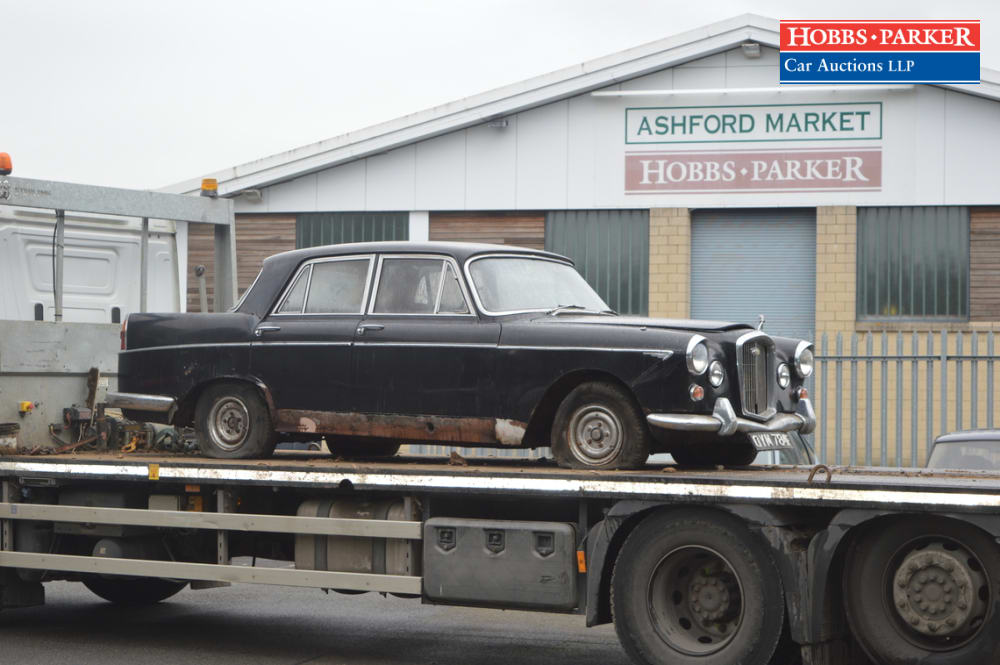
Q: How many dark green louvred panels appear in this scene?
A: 3